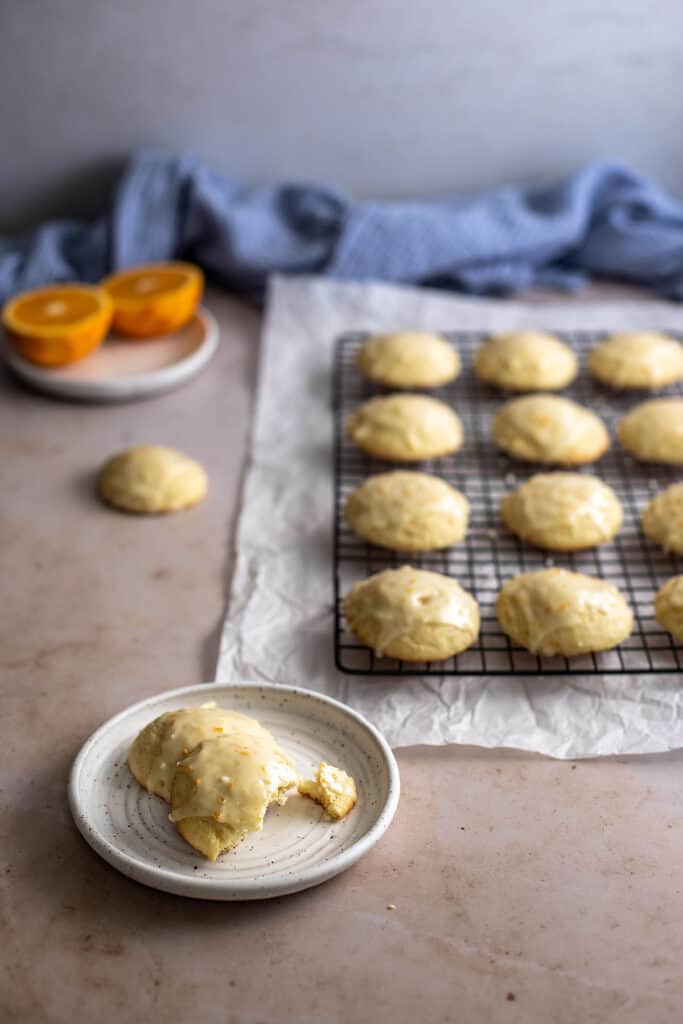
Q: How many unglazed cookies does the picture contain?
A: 1